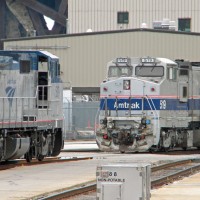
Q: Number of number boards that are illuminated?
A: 2